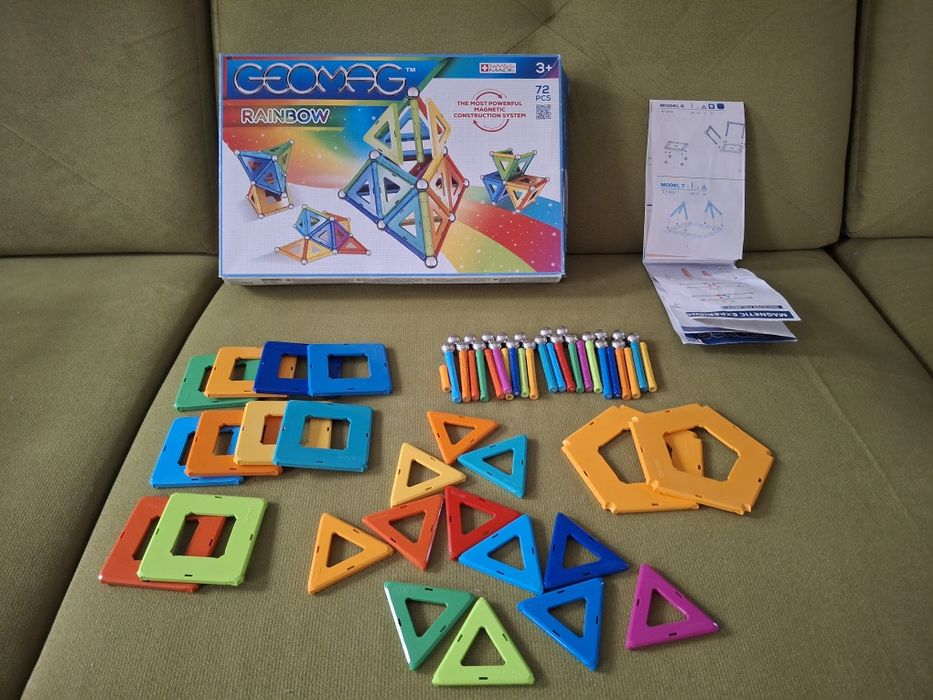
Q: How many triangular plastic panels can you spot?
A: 12